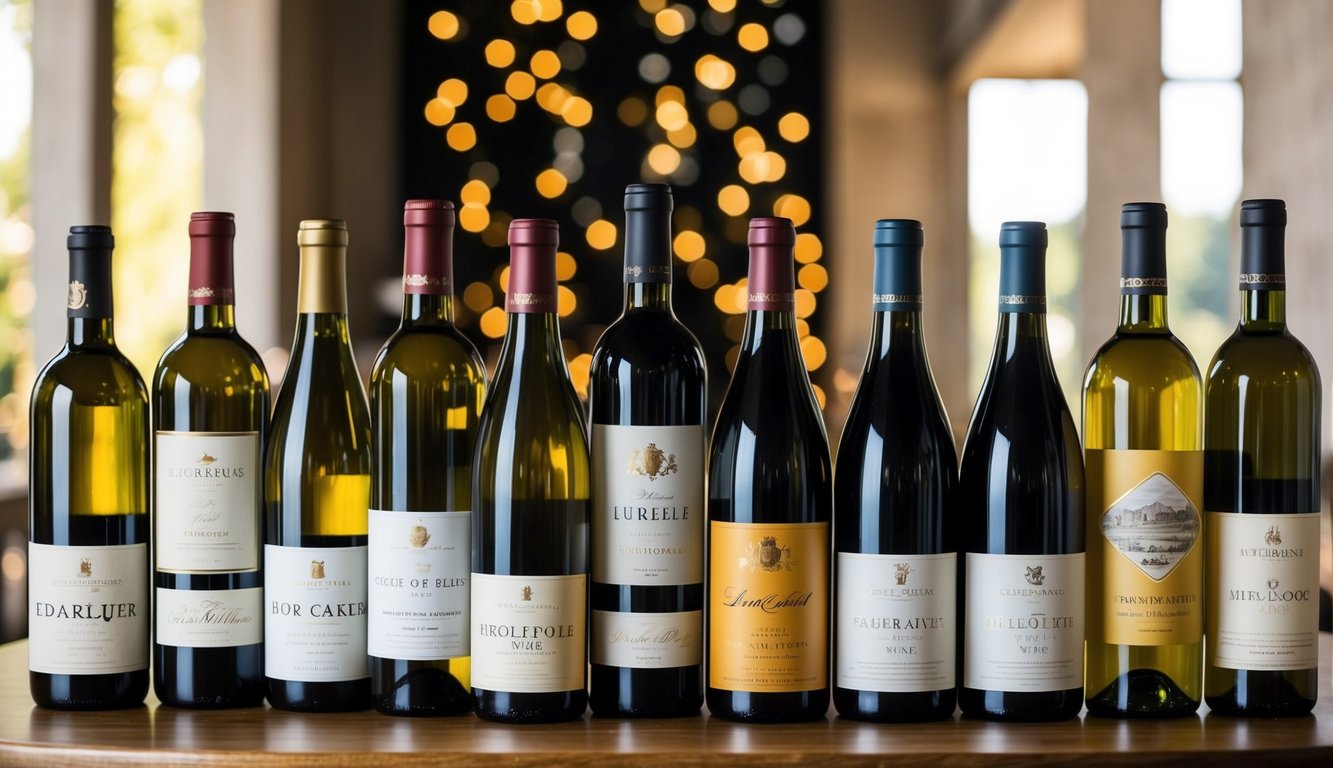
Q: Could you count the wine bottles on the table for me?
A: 11